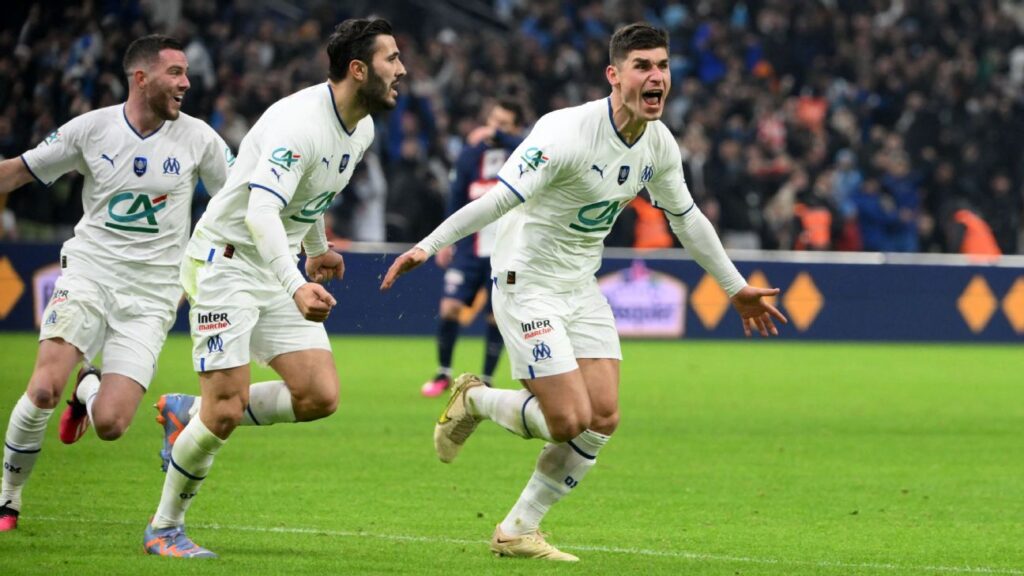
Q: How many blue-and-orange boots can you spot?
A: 2